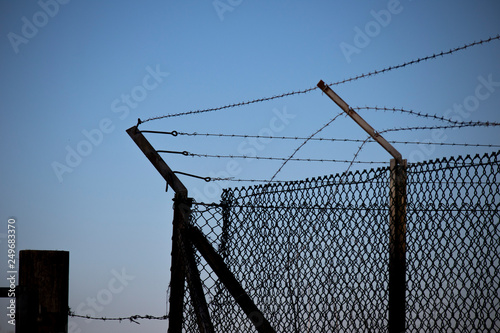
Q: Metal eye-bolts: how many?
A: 3